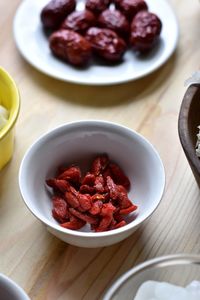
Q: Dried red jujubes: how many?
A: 8